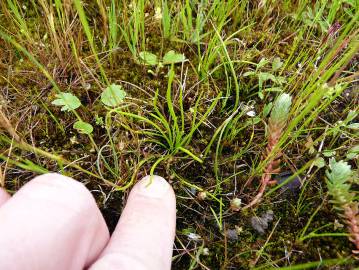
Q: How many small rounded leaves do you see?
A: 5